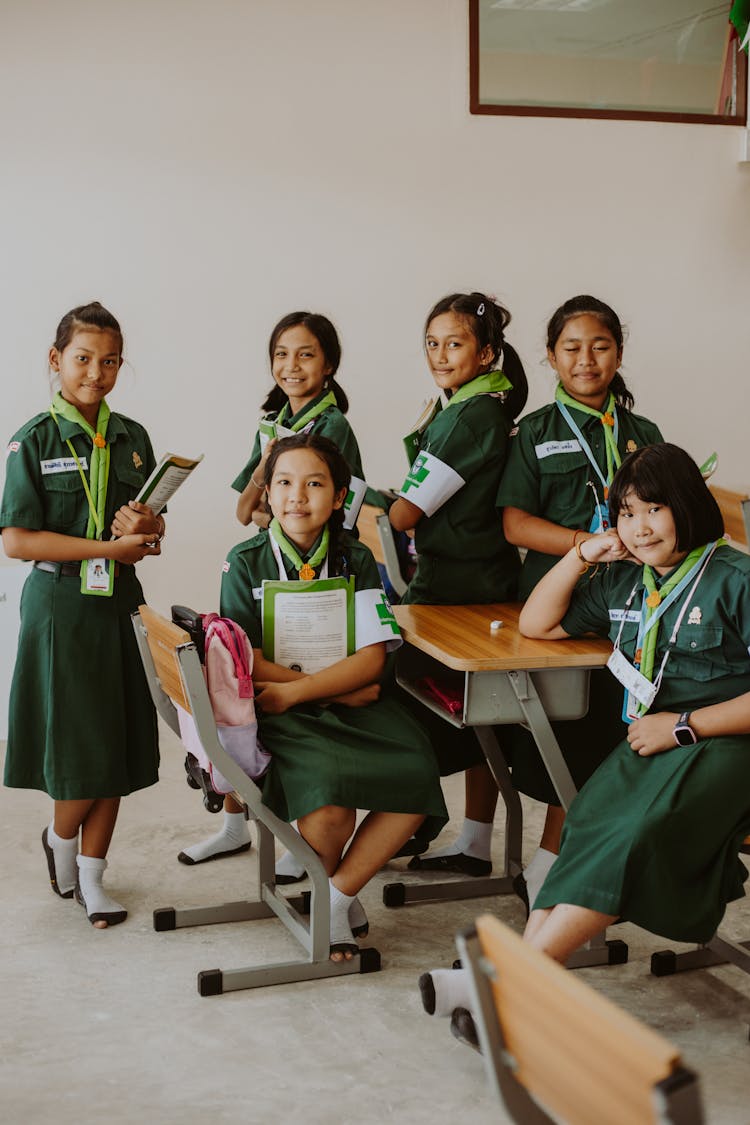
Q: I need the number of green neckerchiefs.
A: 6